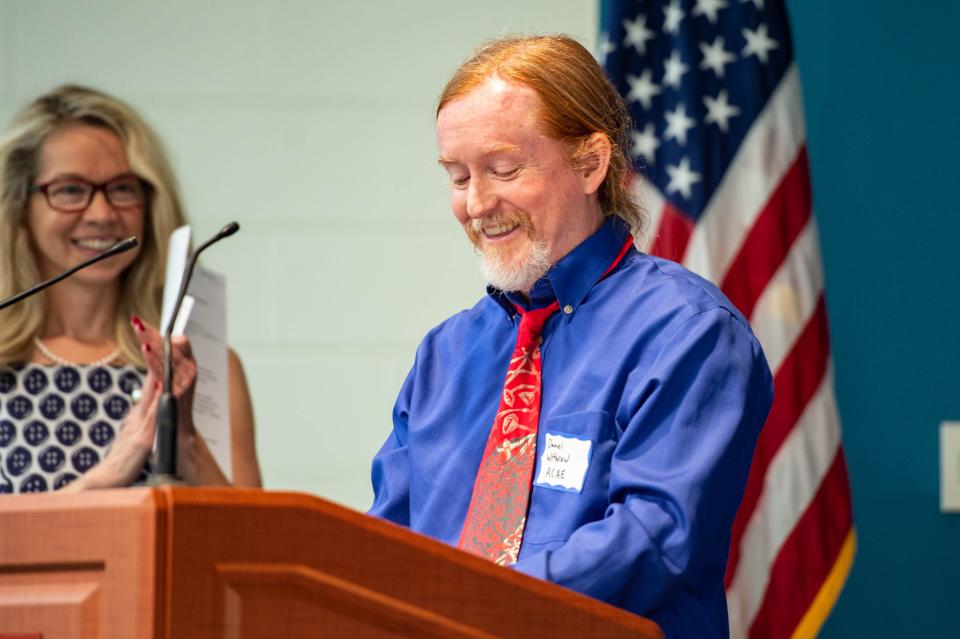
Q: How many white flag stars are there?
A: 13